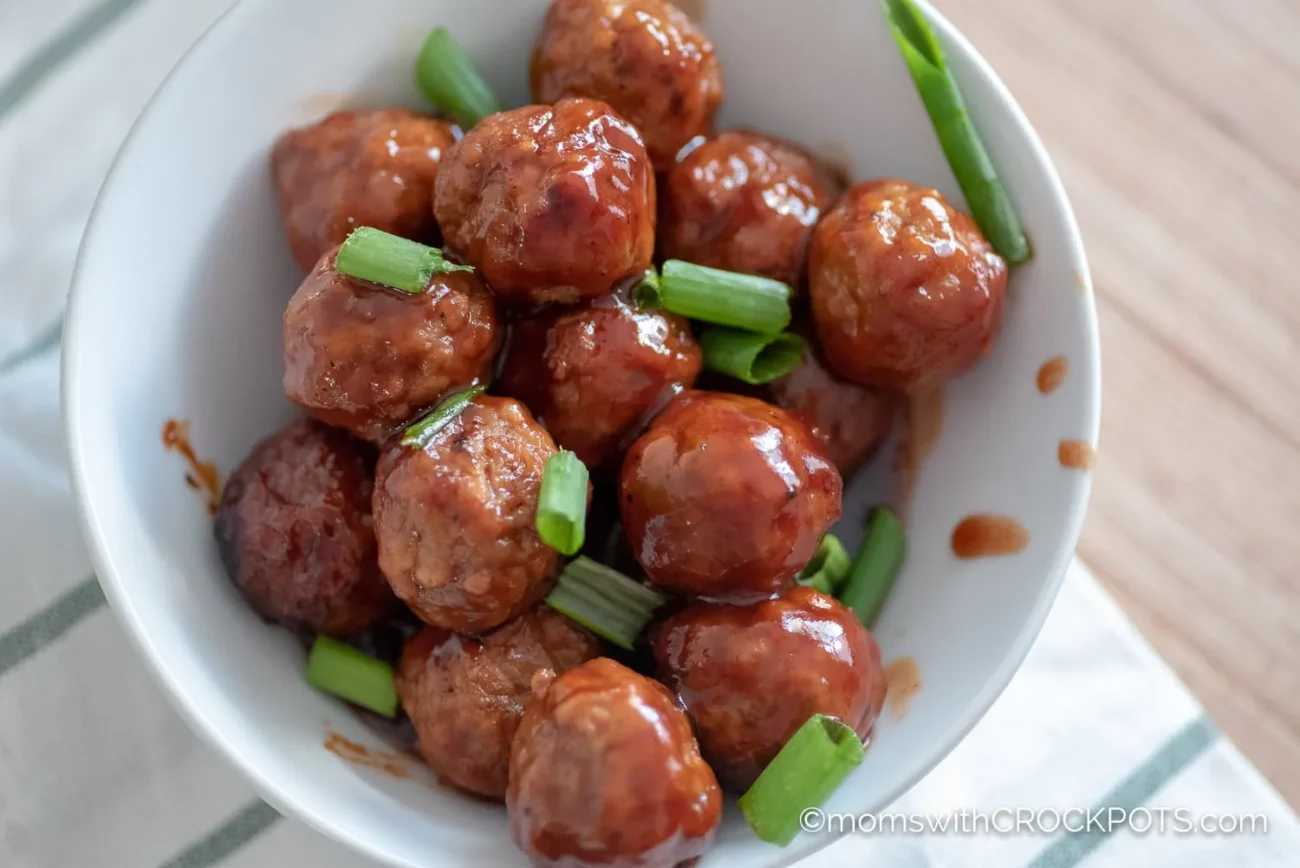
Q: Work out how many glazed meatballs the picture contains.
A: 14